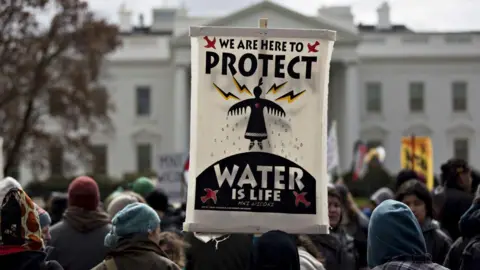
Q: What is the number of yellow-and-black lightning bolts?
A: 4